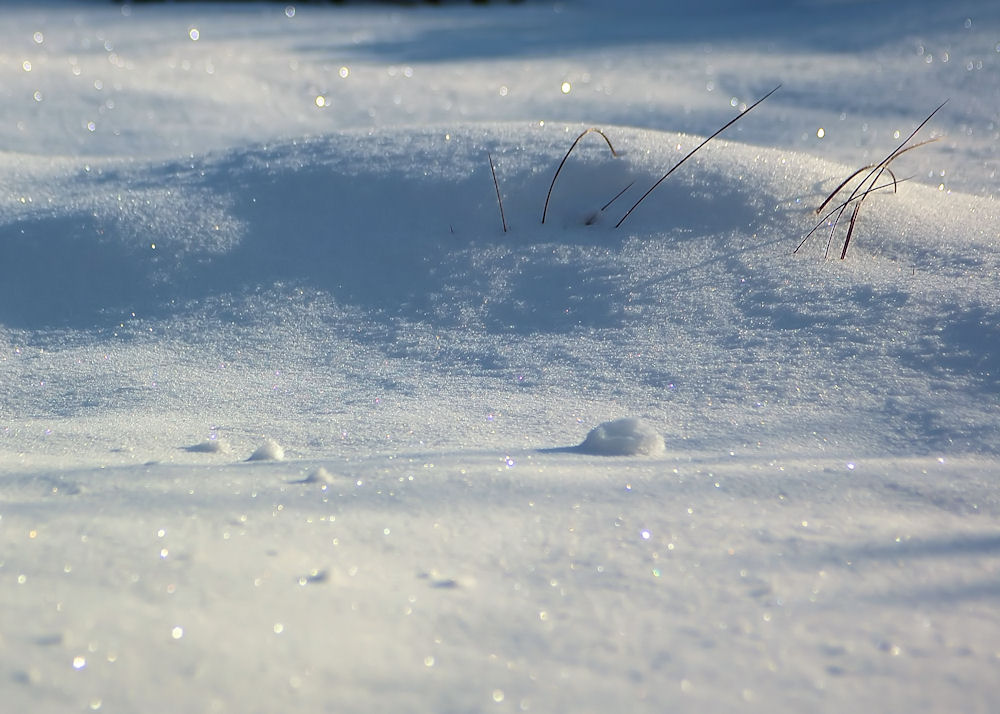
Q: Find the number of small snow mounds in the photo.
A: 4